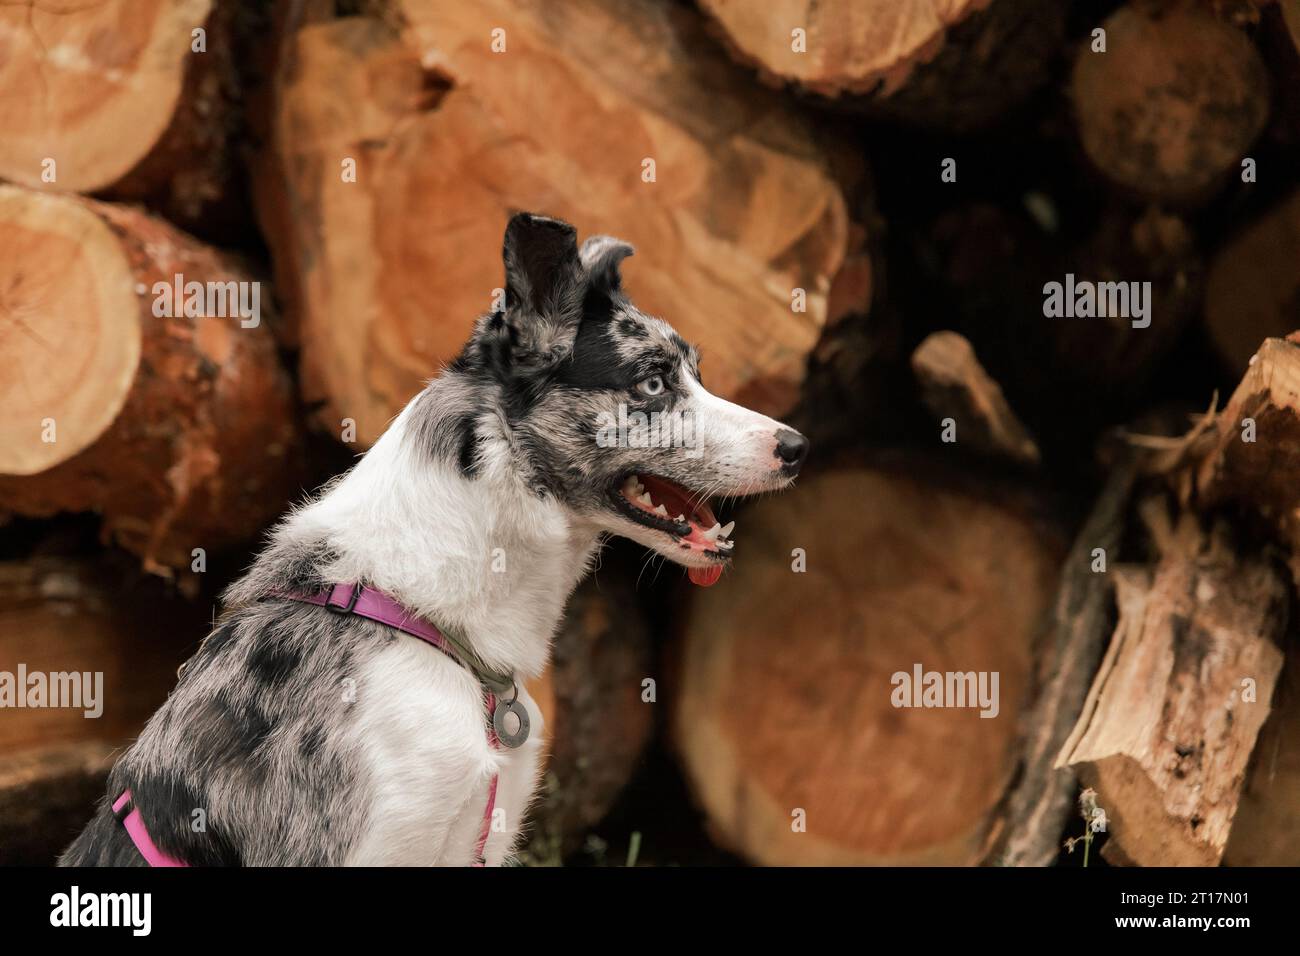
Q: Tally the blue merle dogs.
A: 1